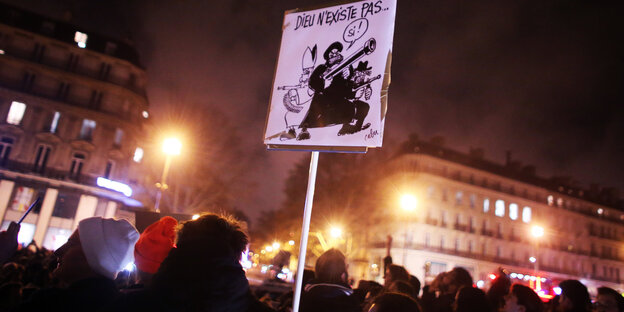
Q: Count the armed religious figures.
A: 3